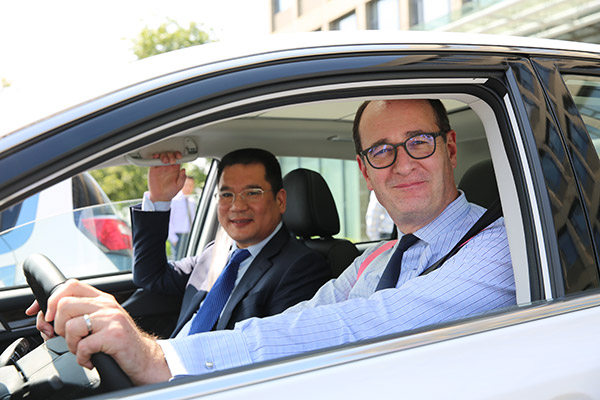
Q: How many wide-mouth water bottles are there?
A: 0